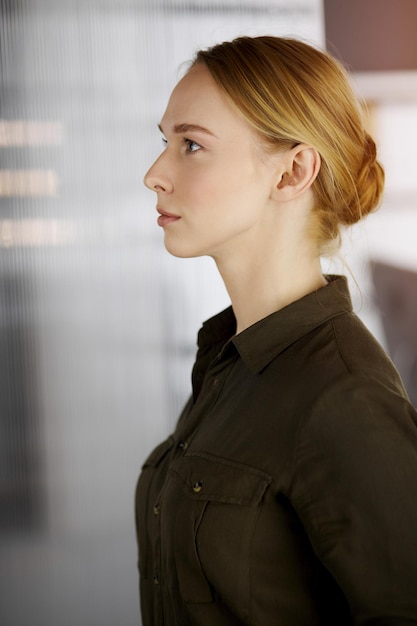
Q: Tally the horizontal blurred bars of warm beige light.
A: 3